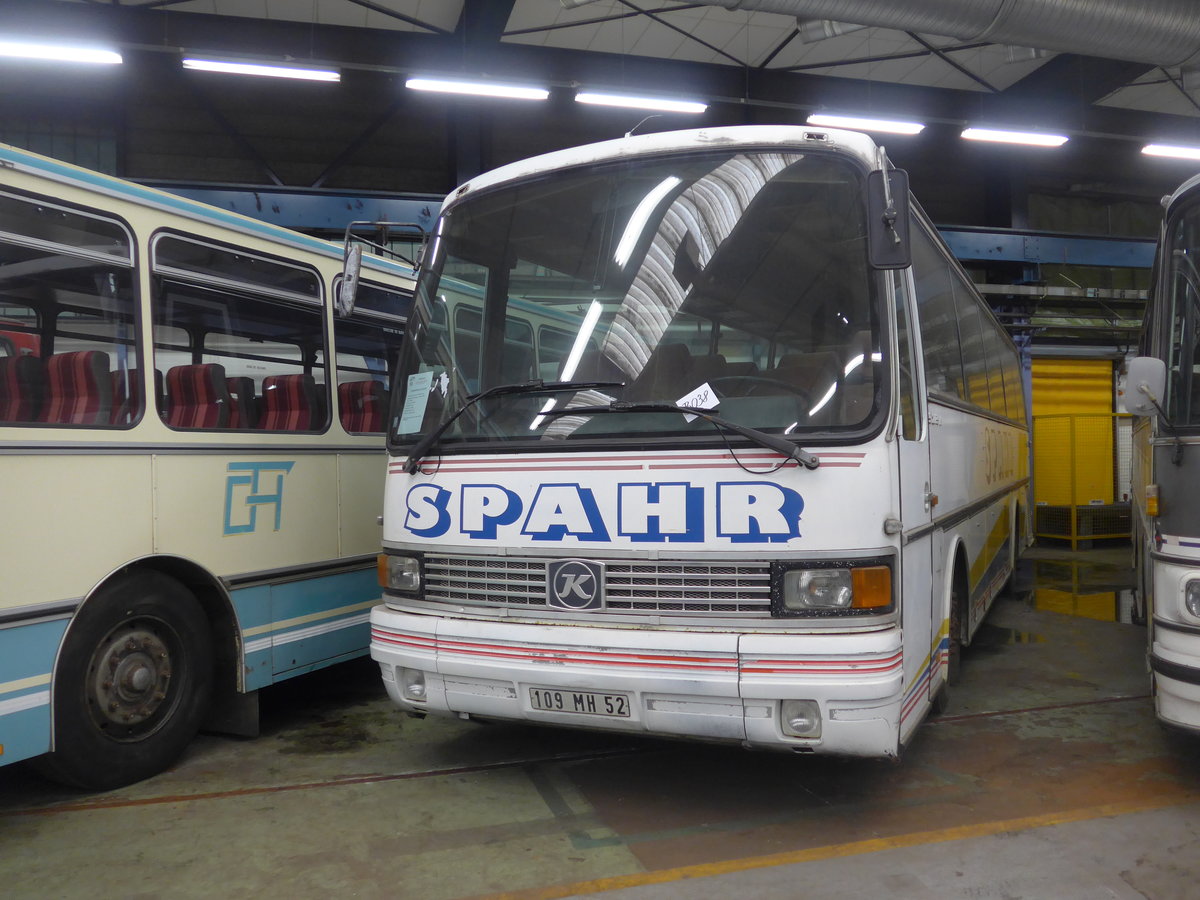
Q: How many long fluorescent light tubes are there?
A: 7